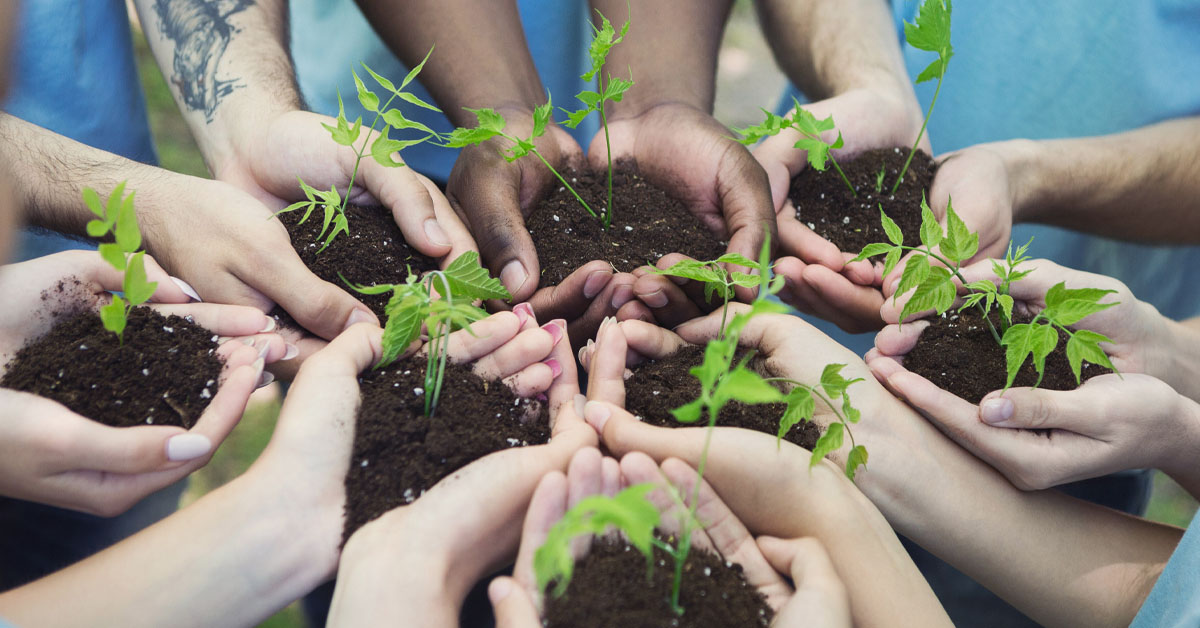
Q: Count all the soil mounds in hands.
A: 8